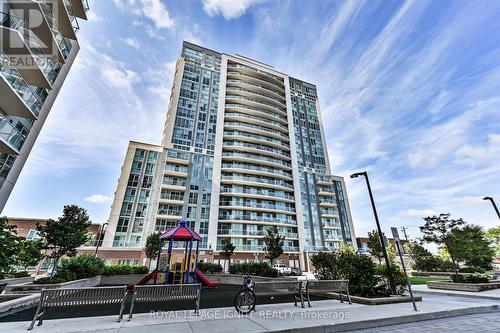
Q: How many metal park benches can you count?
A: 4